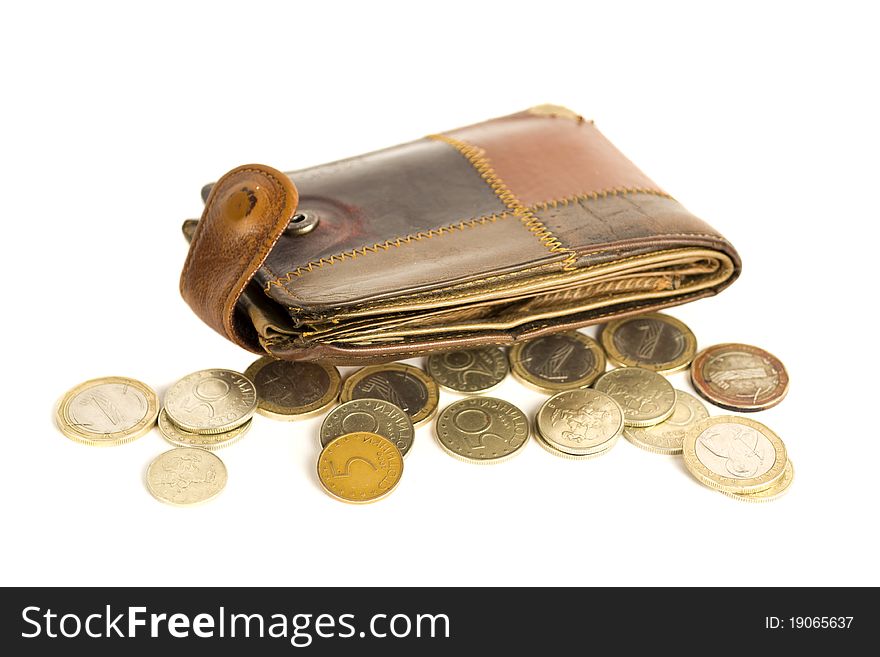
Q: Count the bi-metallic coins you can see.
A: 7